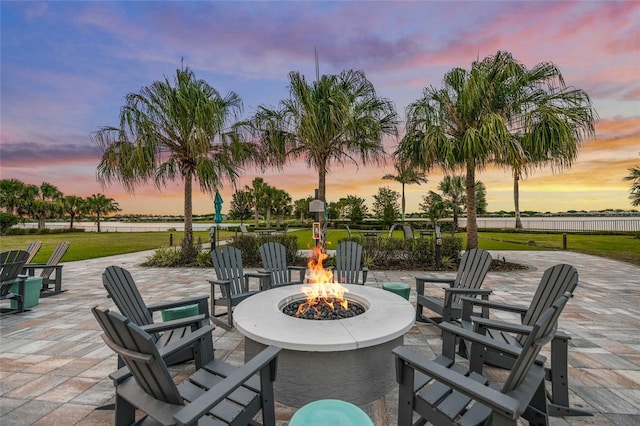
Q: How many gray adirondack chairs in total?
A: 11